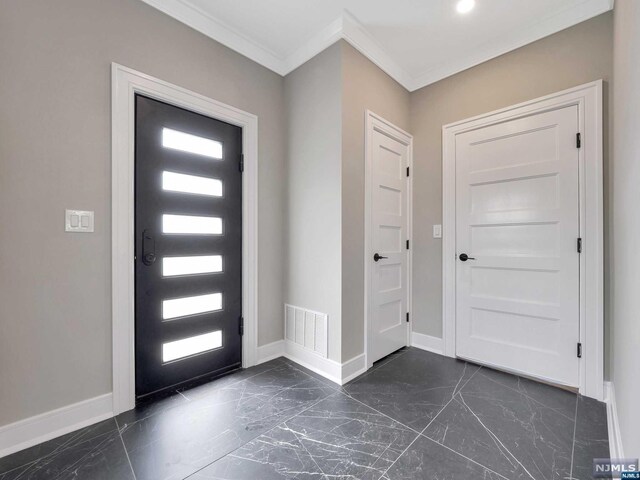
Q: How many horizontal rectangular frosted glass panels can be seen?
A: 6